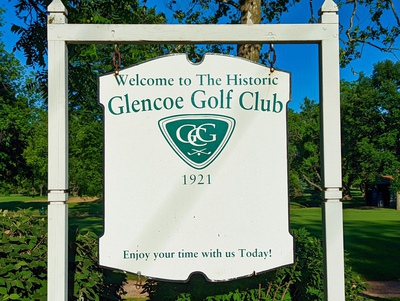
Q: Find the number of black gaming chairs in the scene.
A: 0